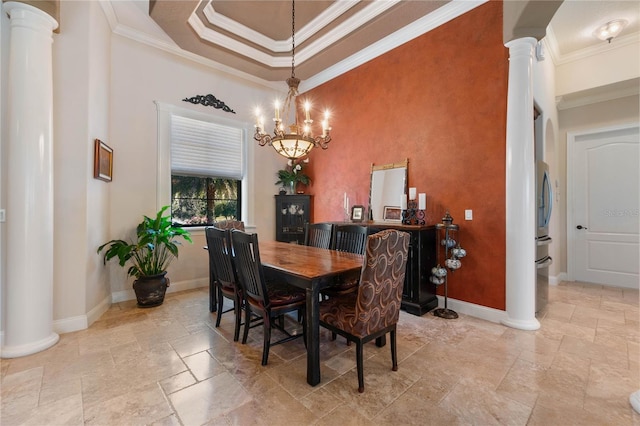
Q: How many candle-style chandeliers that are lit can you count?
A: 1